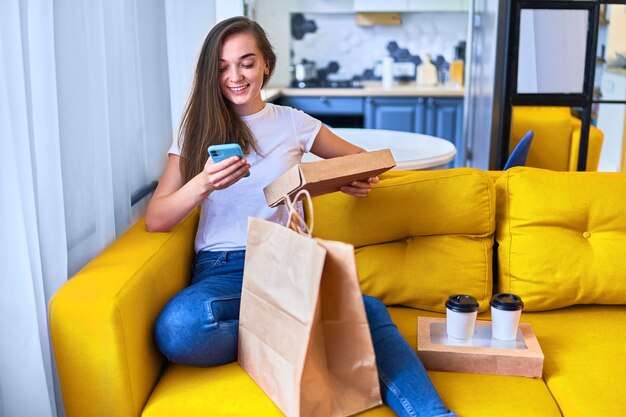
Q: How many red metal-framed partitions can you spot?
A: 0